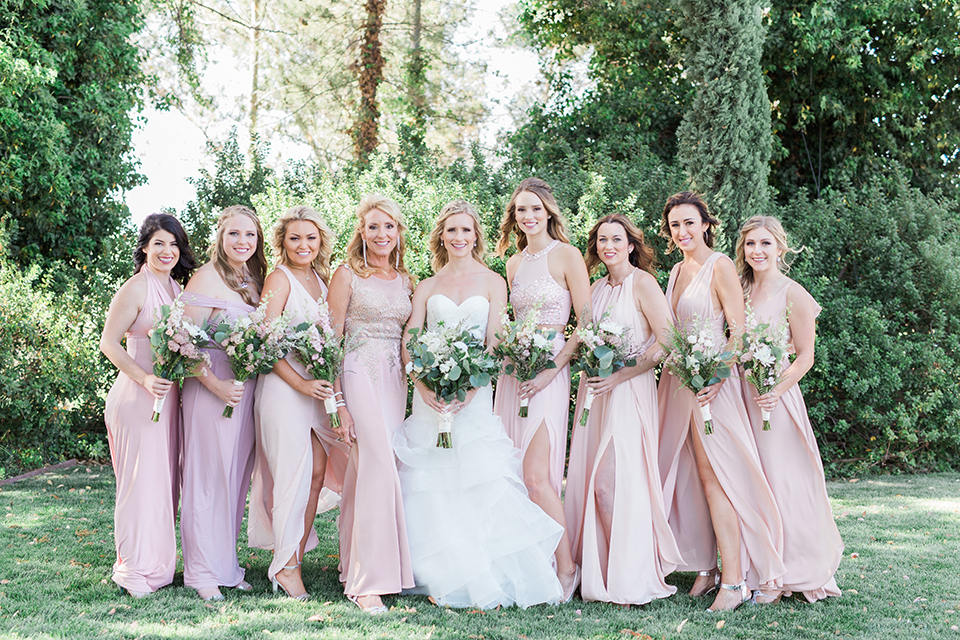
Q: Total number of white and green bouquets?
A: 8